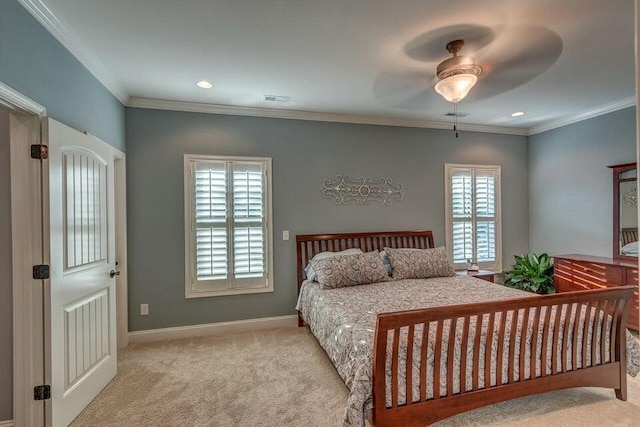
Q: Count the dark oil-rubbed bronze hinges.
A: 3